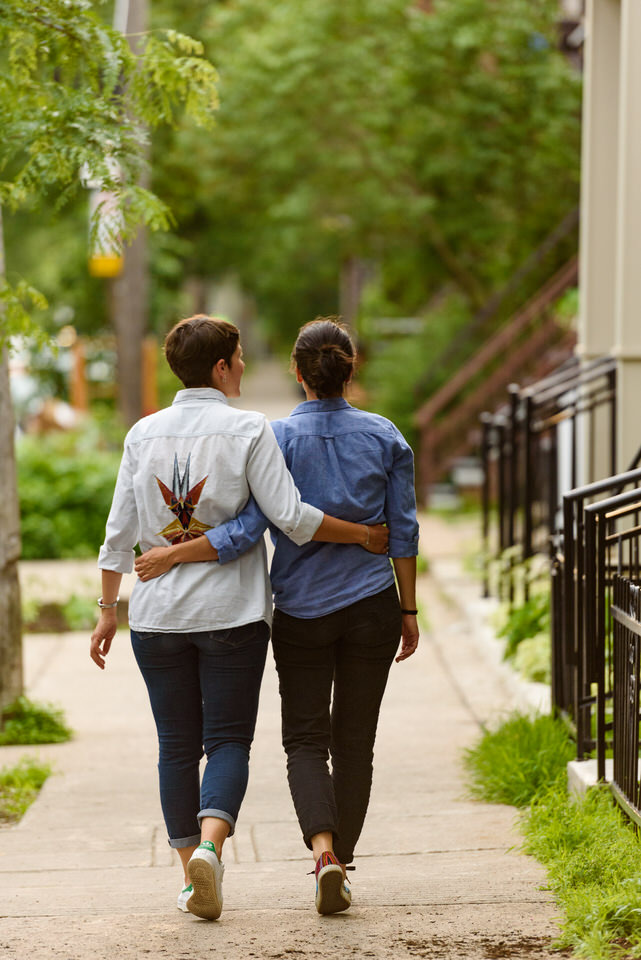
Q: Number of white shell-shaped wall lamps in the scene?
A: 0